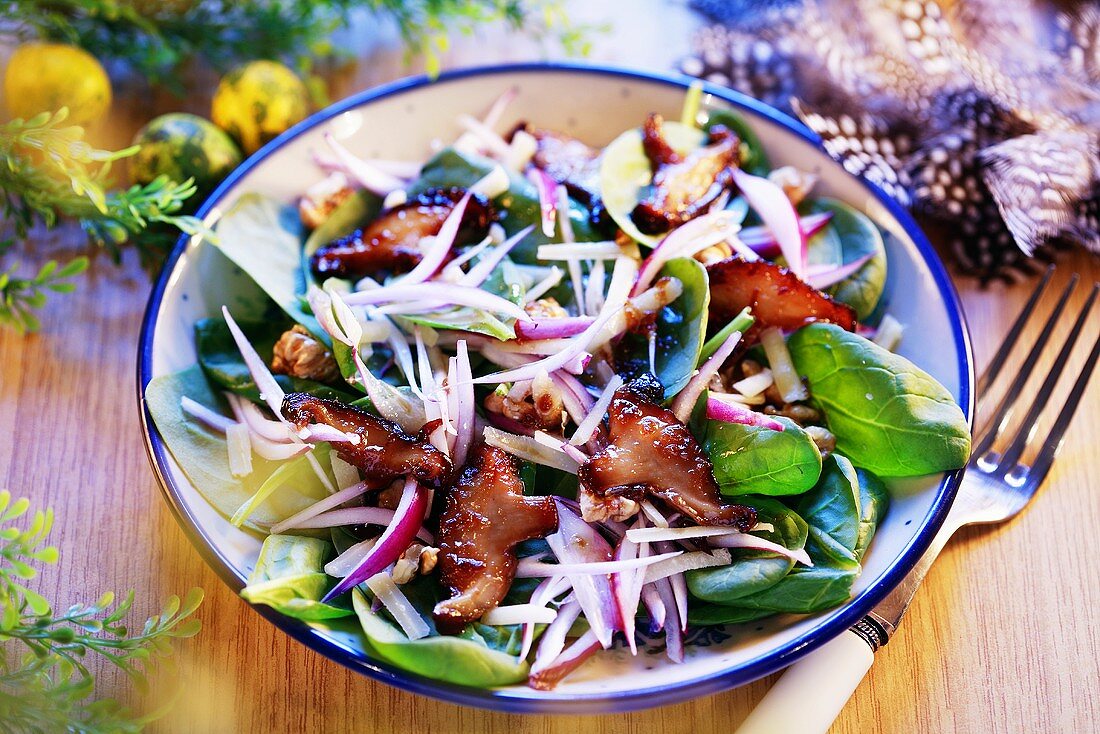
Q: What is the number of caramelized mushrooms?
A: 7